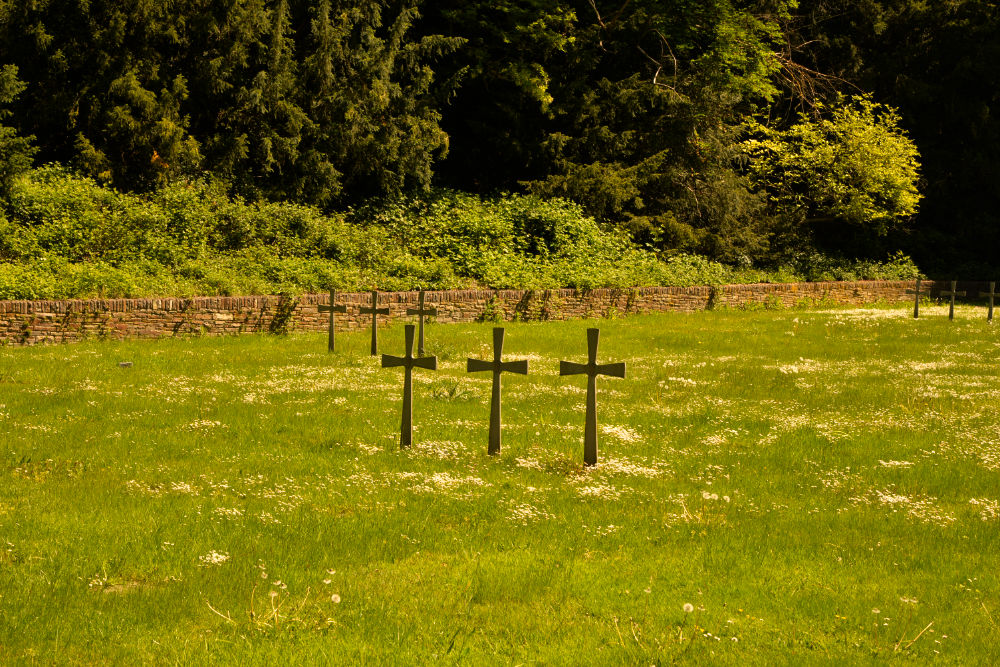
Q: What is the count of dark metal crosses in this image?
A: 9